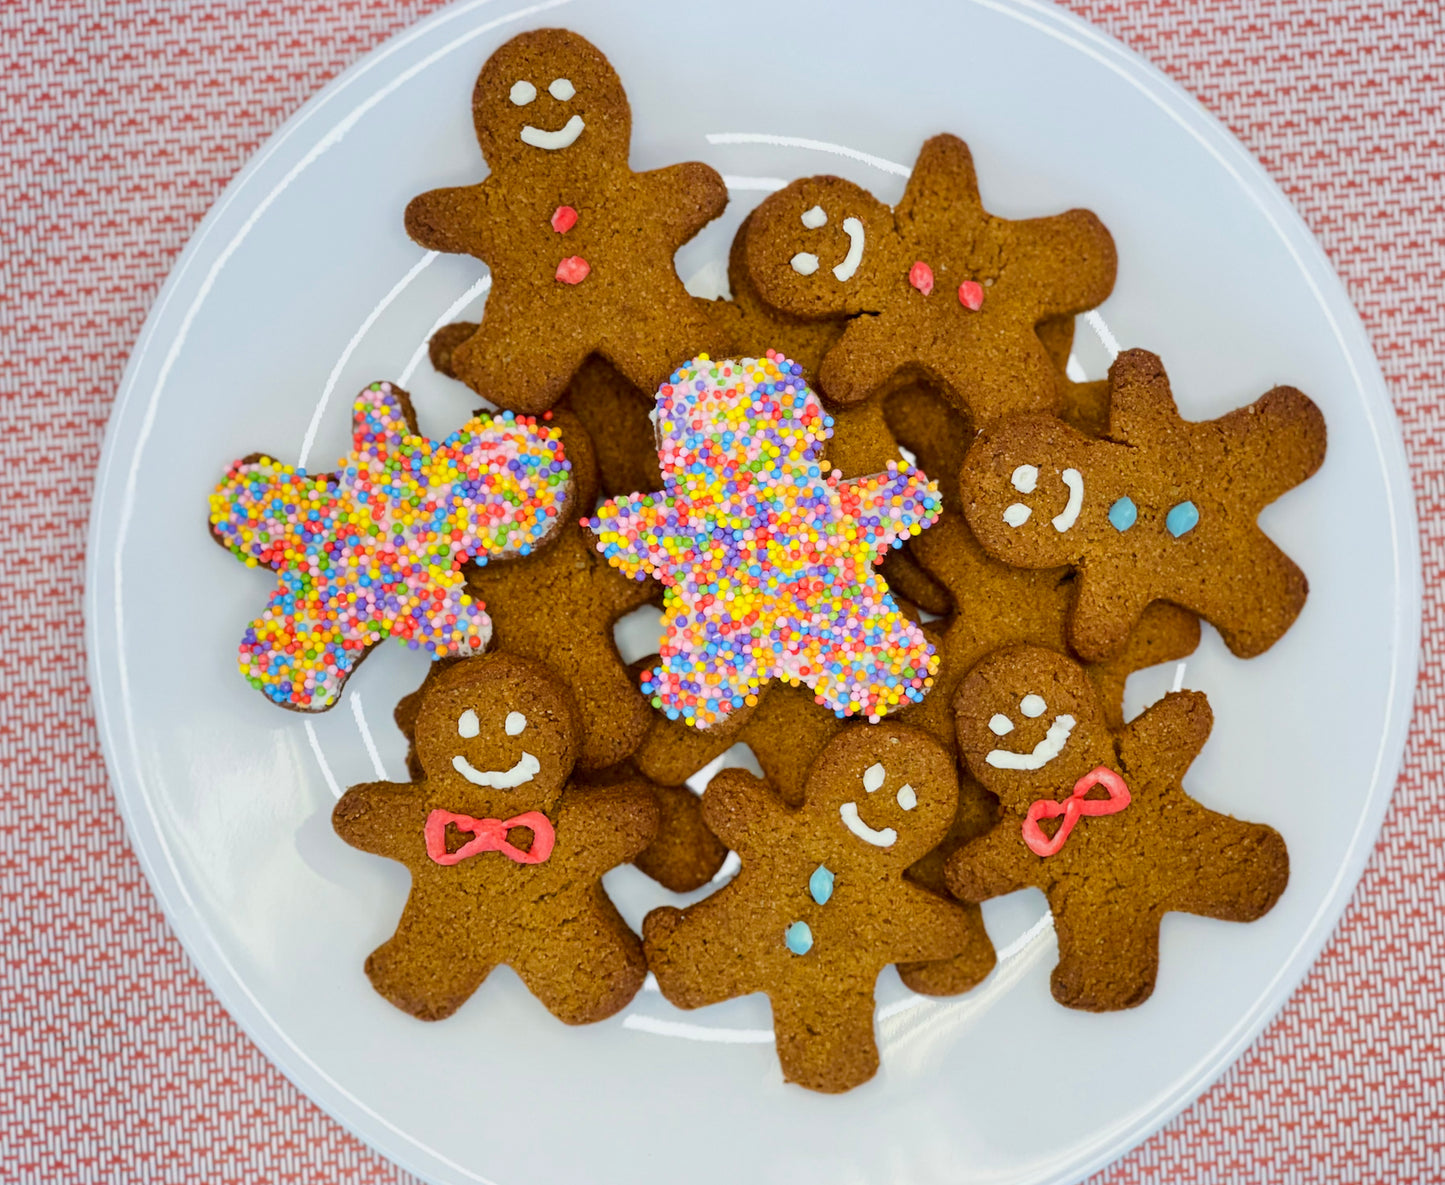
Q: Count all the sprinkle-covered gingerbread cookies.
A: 2